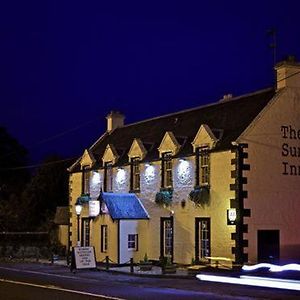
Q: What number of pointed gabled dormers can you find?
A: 5